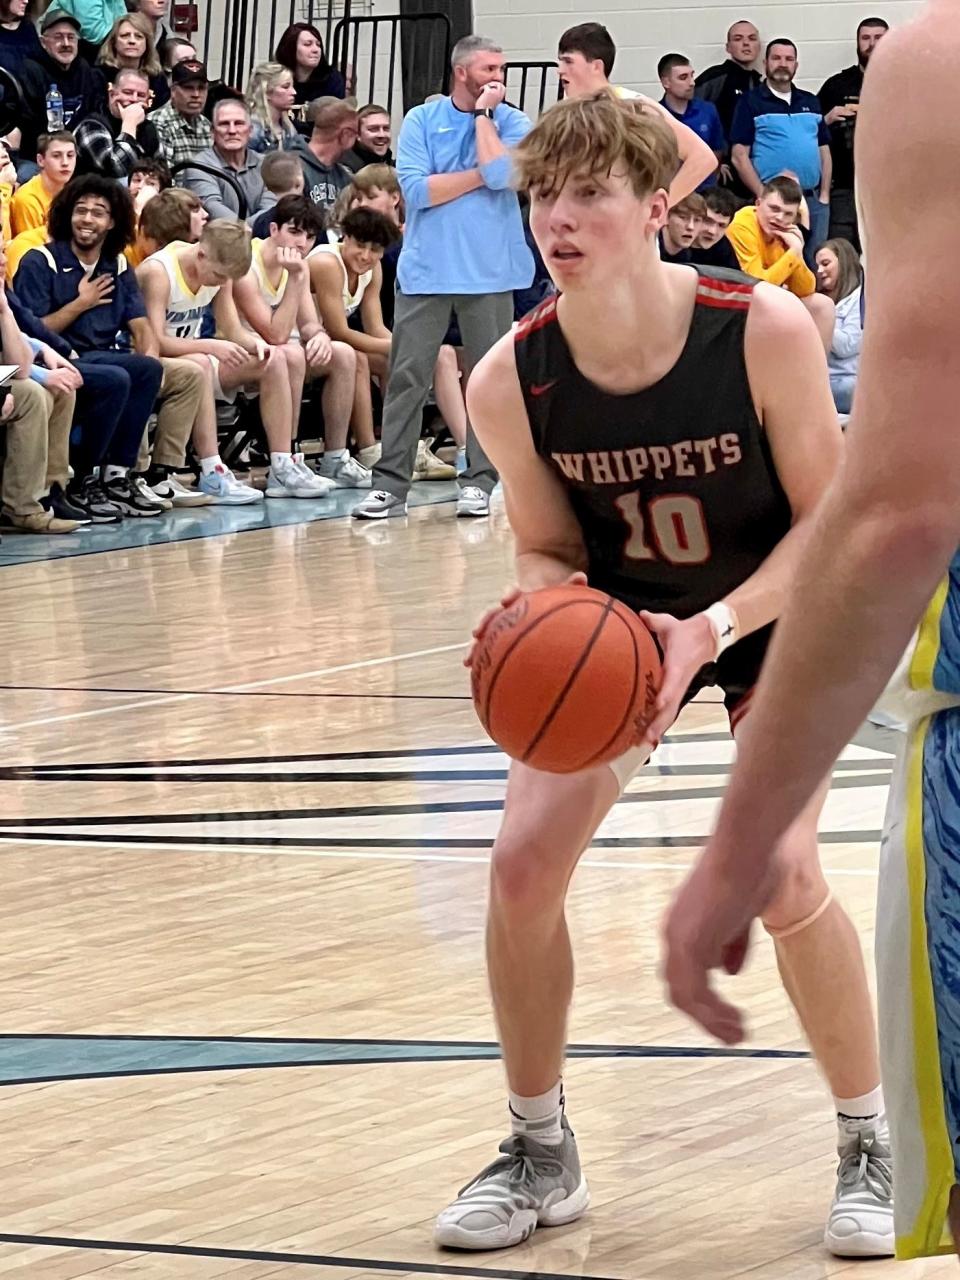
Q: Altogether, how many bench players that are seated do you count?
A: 3